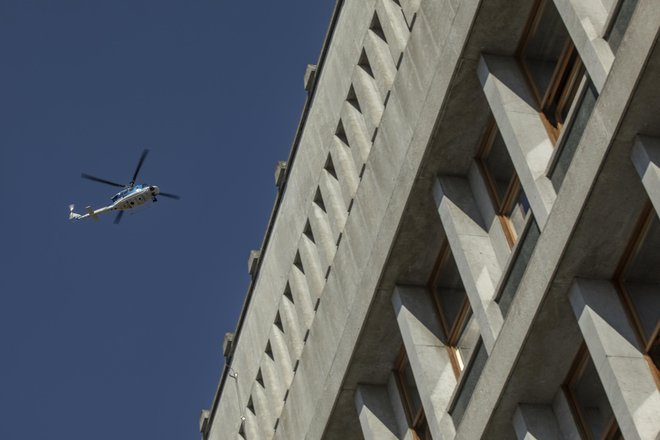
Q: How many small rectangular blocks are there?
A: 5